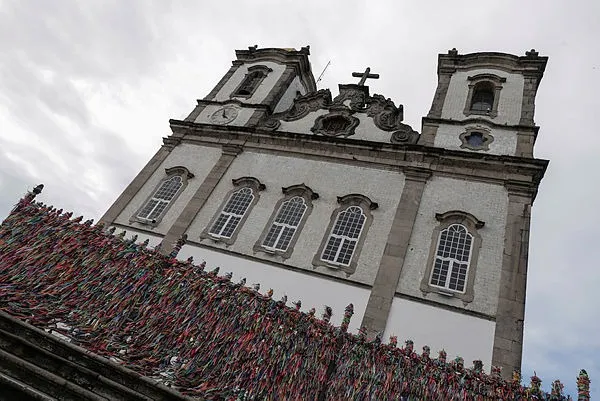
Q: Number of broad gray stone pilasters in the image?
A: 4